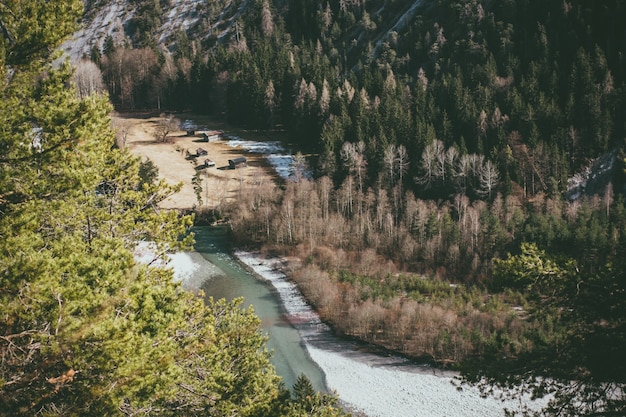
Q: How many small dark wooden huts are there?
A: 5